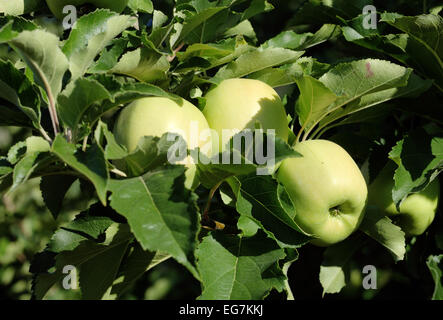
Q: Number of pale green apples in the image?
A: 4